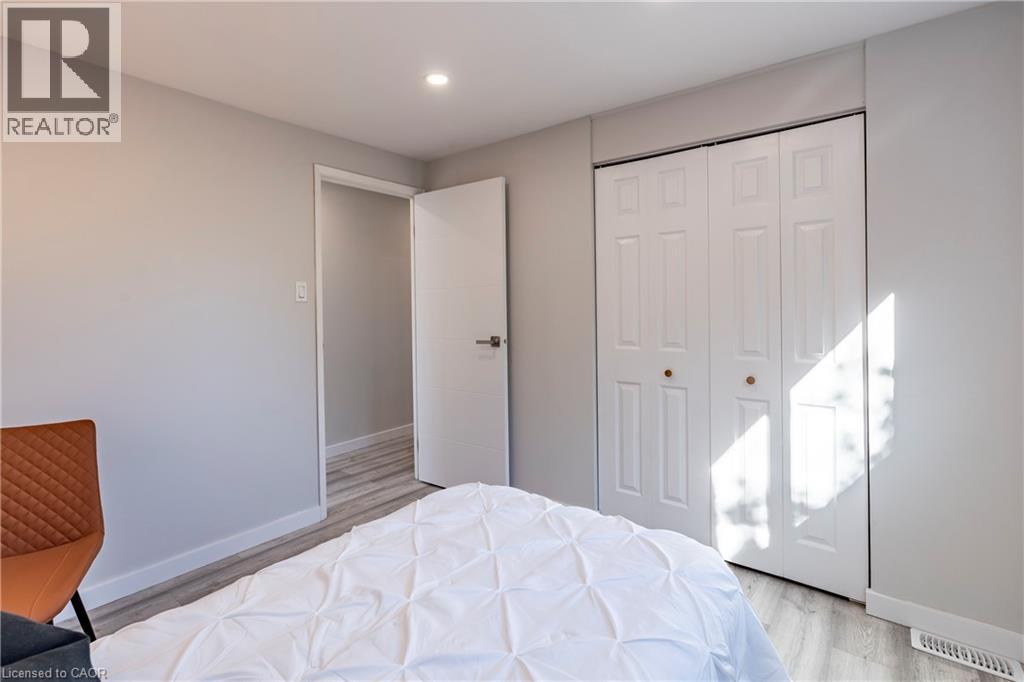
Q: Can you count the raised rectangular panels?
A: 12